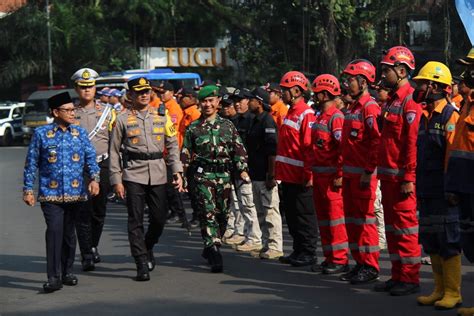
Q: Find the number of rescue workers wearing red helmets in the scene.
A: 4